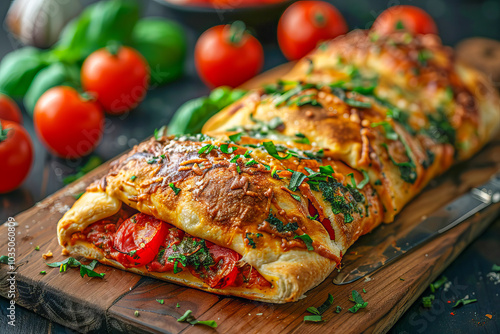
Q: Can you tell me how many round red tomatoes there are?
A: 7